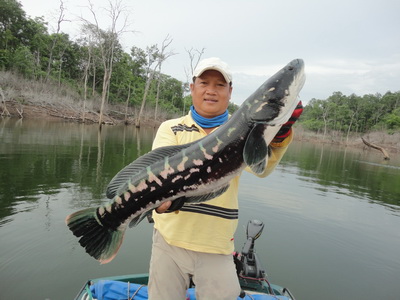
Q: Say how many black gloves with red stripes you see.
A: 1